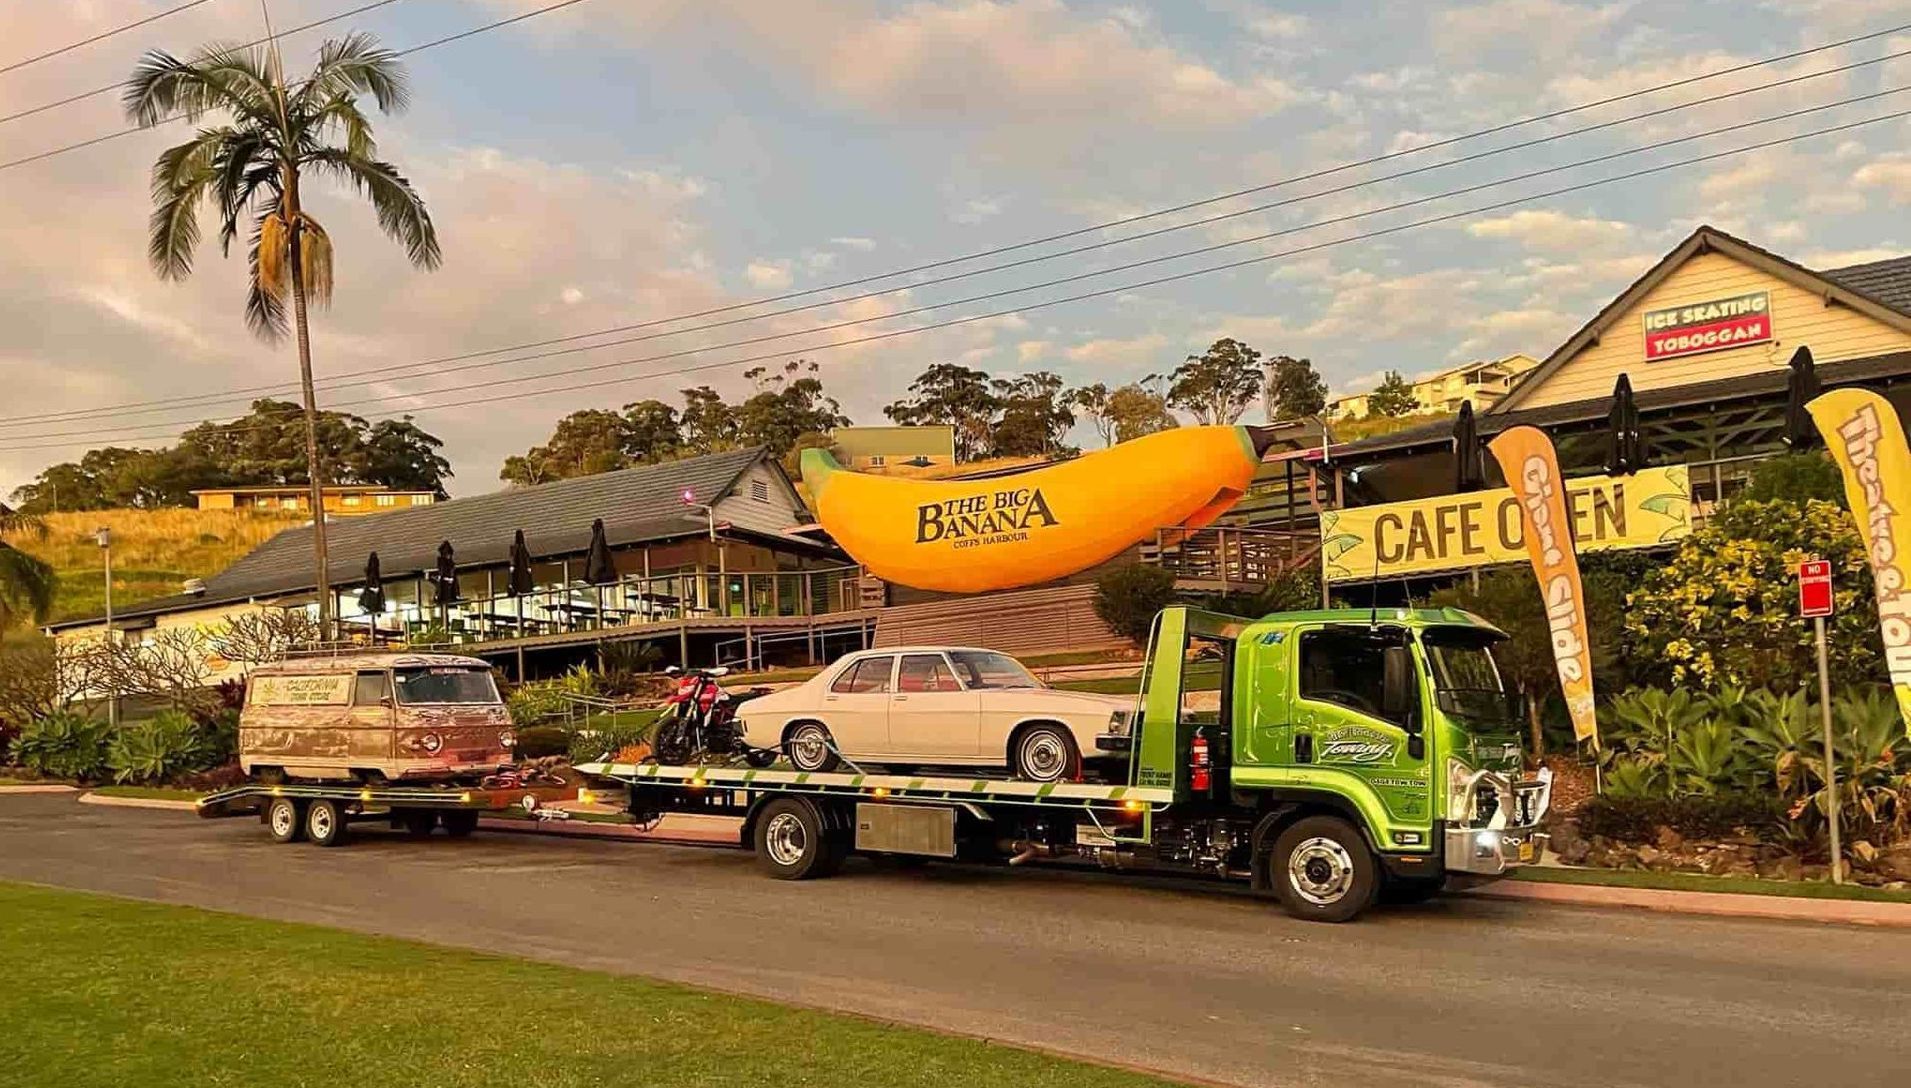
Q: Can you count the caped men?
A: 0